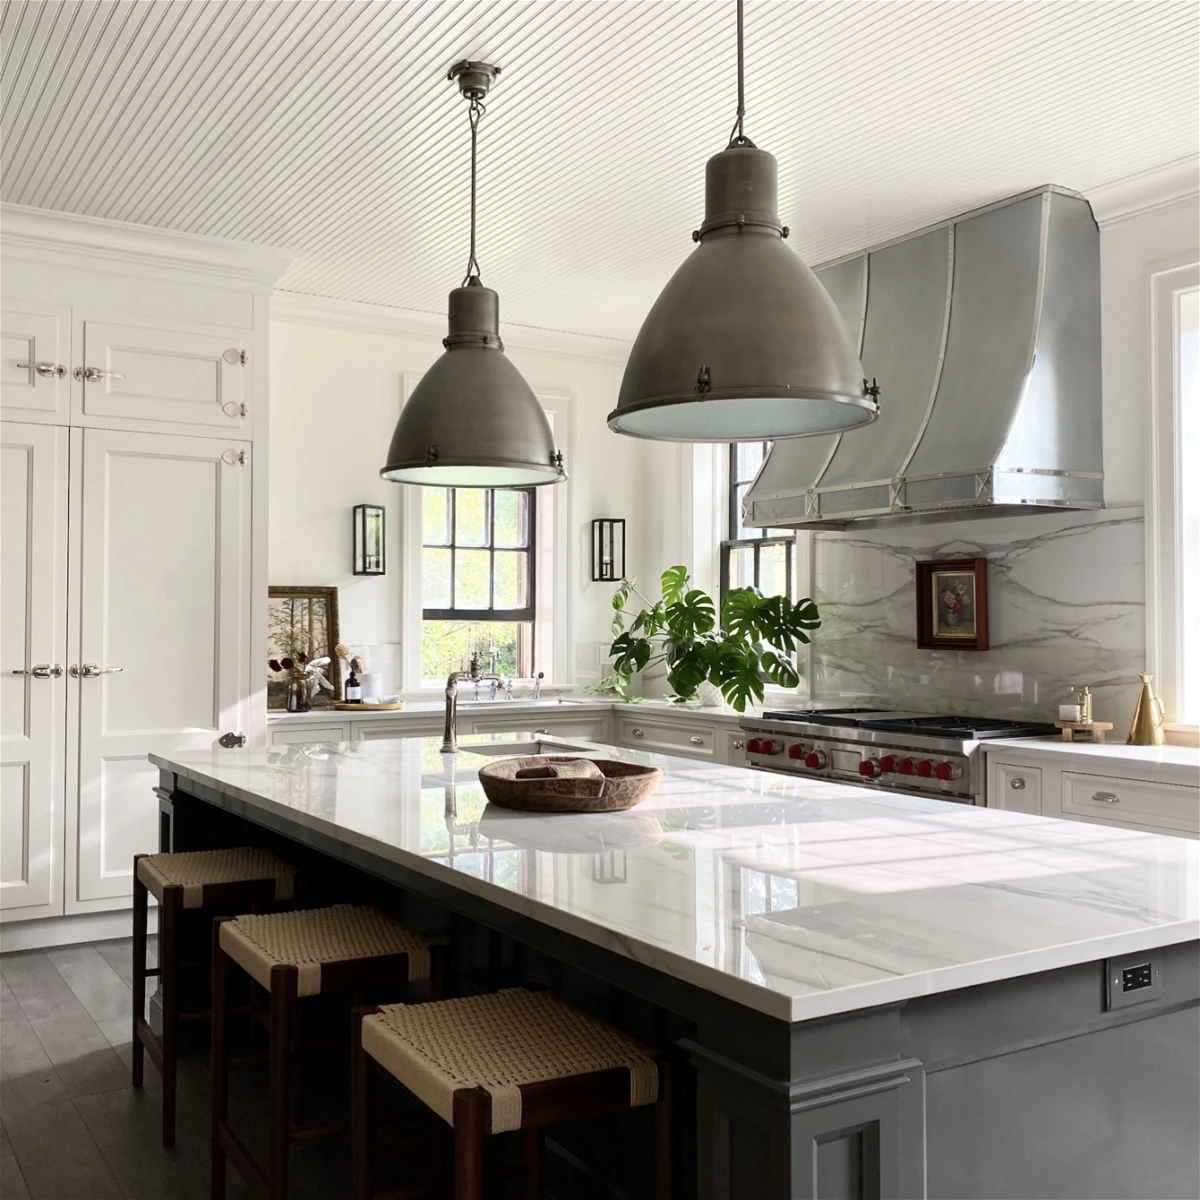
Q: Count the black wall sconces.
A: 2